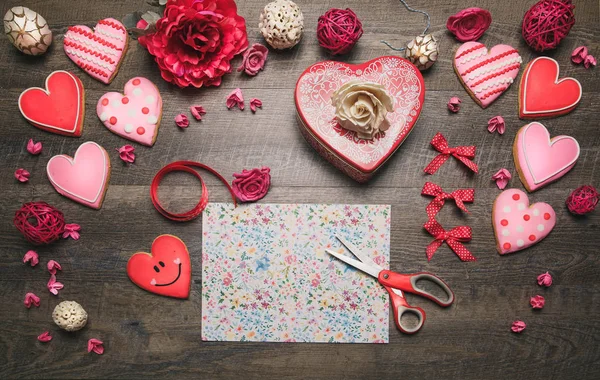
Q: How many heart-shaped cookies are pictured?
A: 9